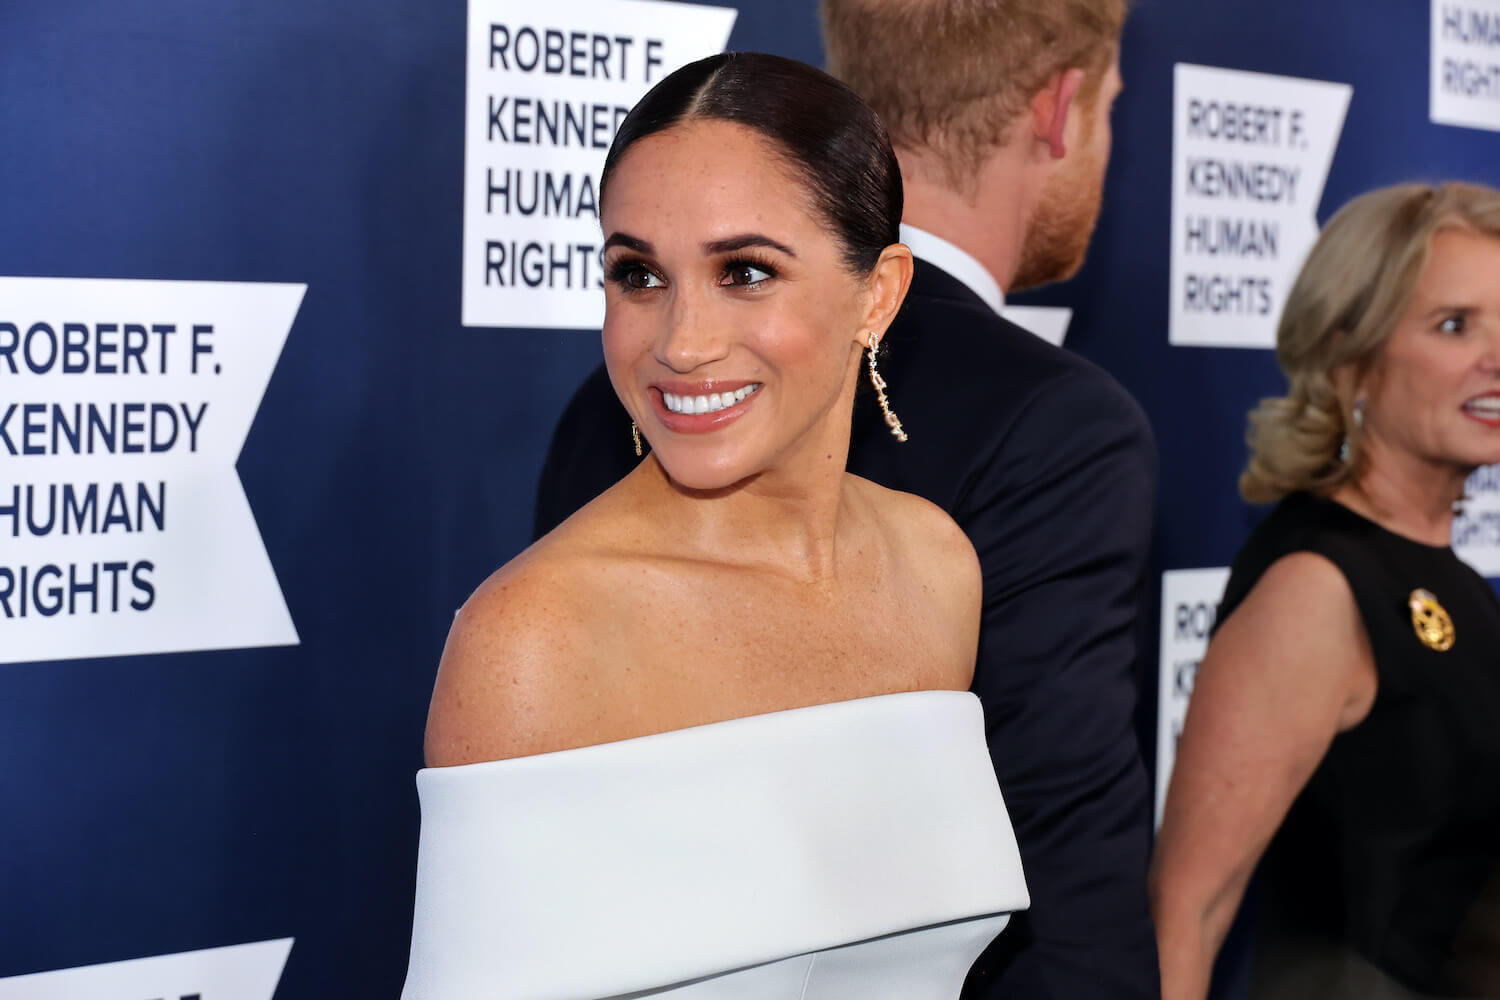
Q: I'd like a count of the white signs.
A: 8